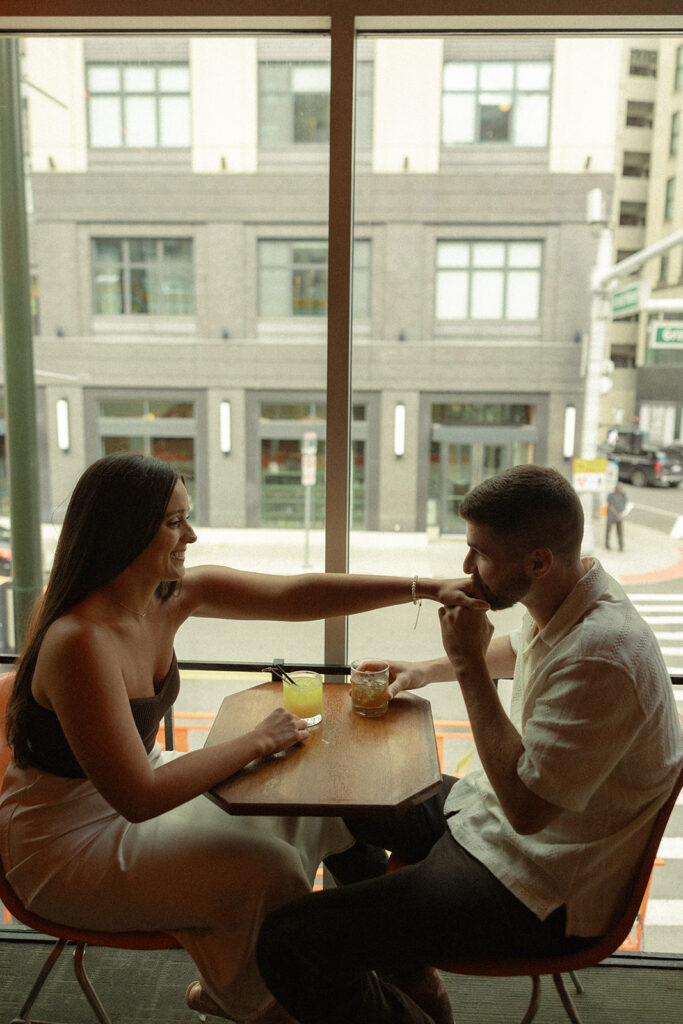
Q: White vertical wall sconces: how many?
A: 4